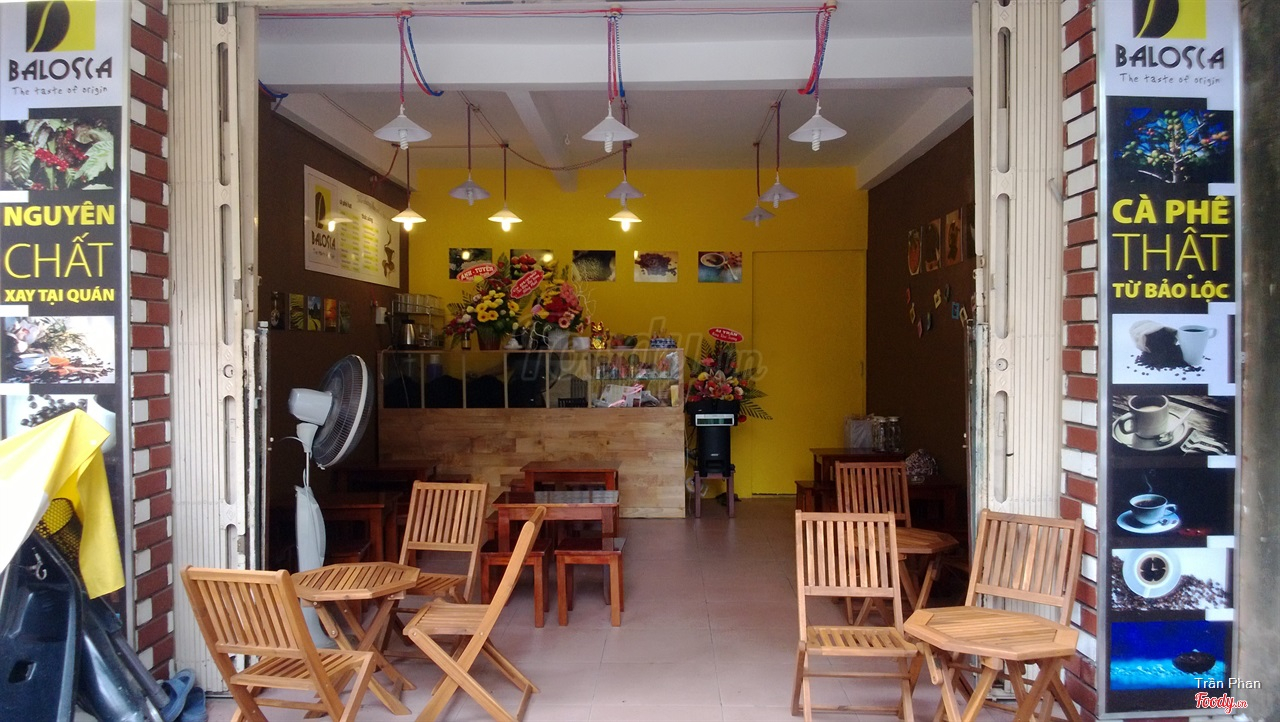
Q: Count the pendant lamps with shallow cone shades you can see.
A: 10